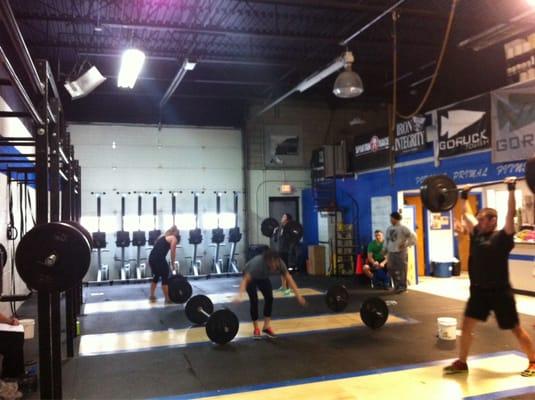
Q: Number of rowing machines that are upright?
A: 8